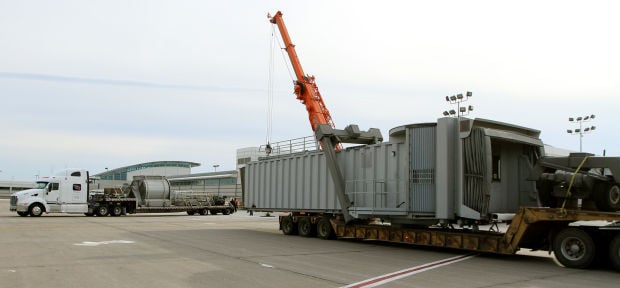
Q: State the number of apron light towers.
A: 2